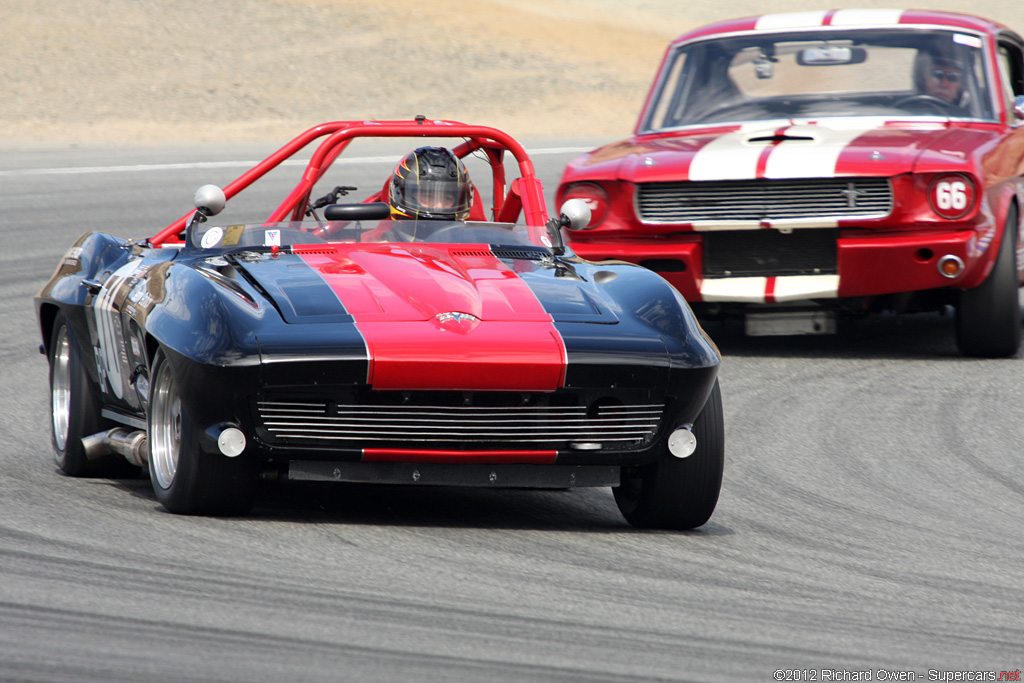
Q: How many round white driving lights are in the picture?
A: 2